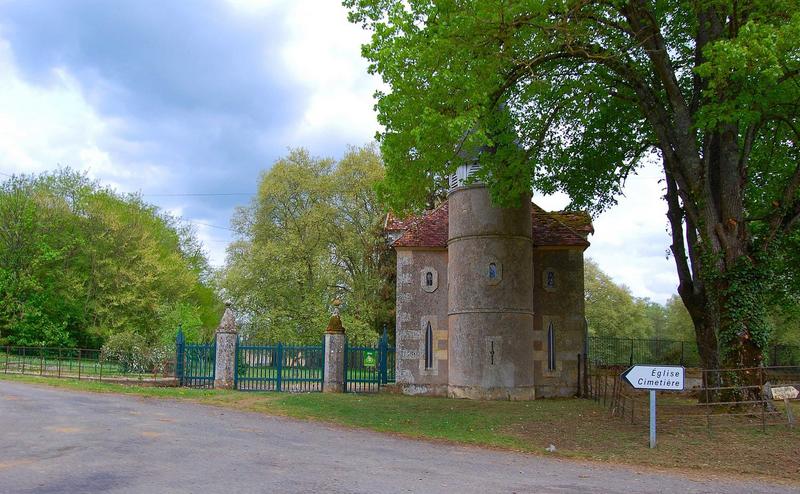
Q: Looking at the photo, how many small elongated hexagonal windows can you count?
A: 3